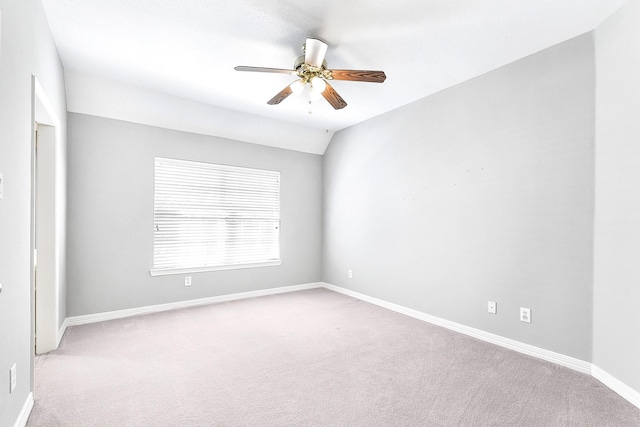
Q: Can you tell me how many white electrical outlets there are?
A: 5